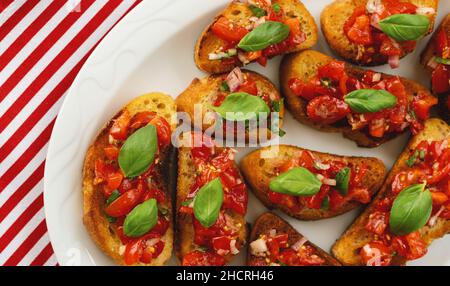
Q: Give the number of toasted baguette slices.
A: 10